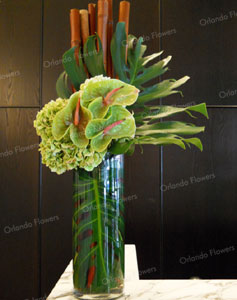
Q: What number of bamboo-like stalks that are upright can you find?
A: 6